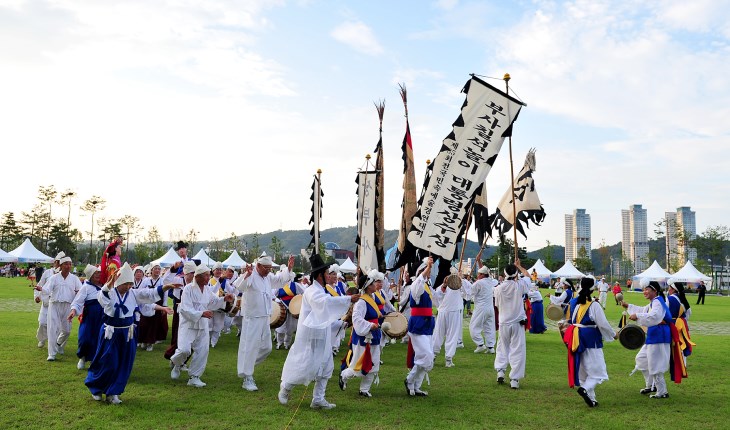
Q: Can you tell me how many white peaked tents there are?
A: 11